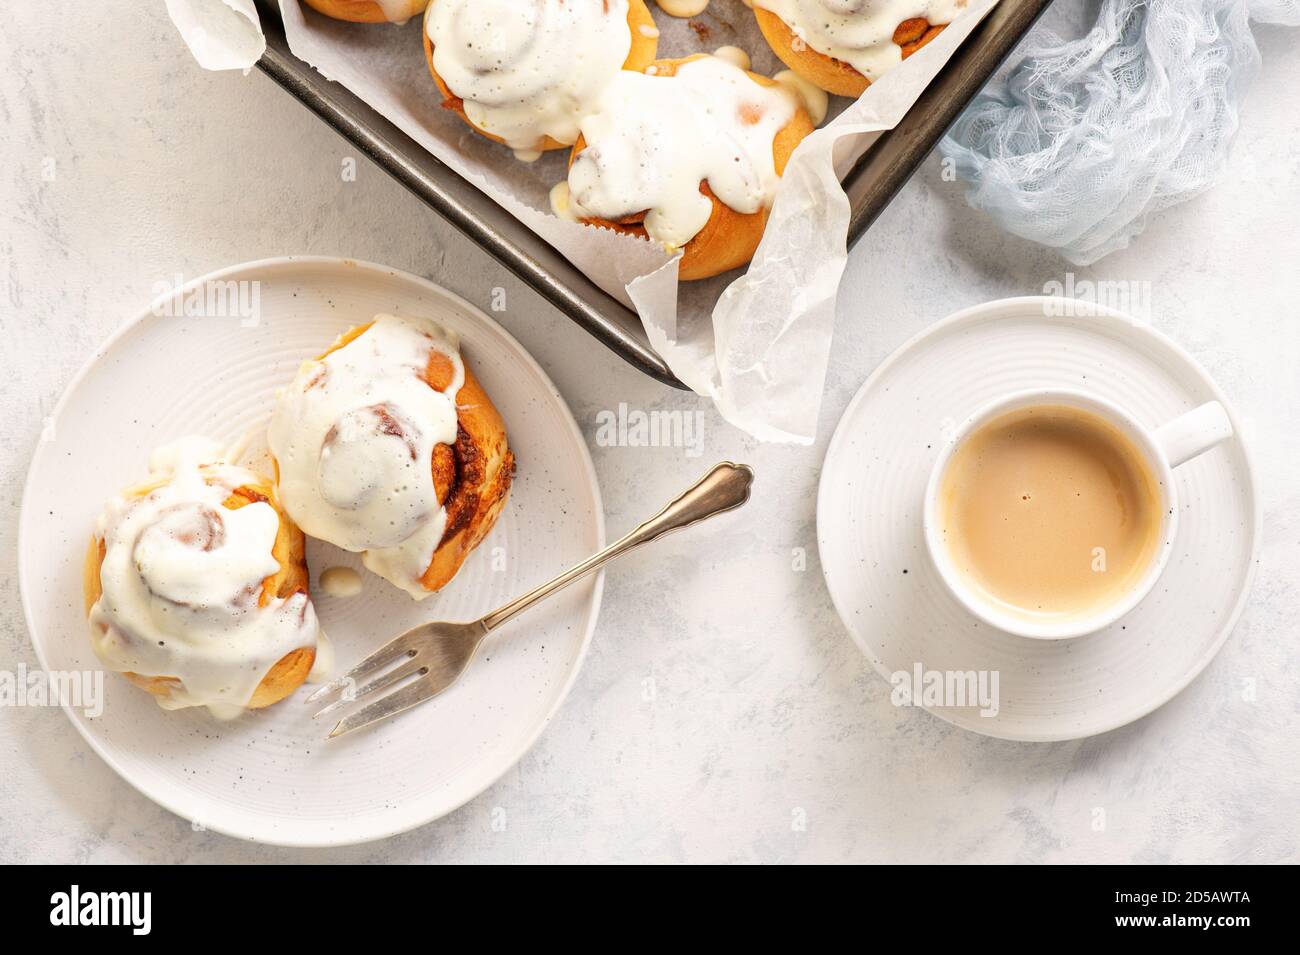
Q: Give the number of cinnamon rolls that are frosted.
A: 6